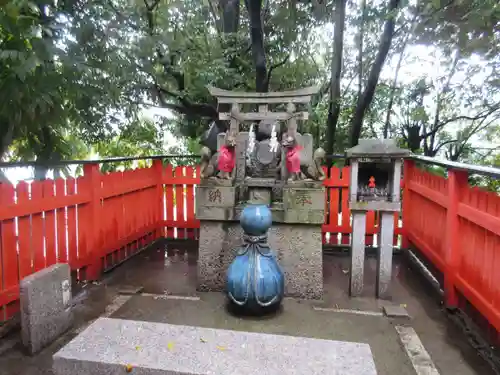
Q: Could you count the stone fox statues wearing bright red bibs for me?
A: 2